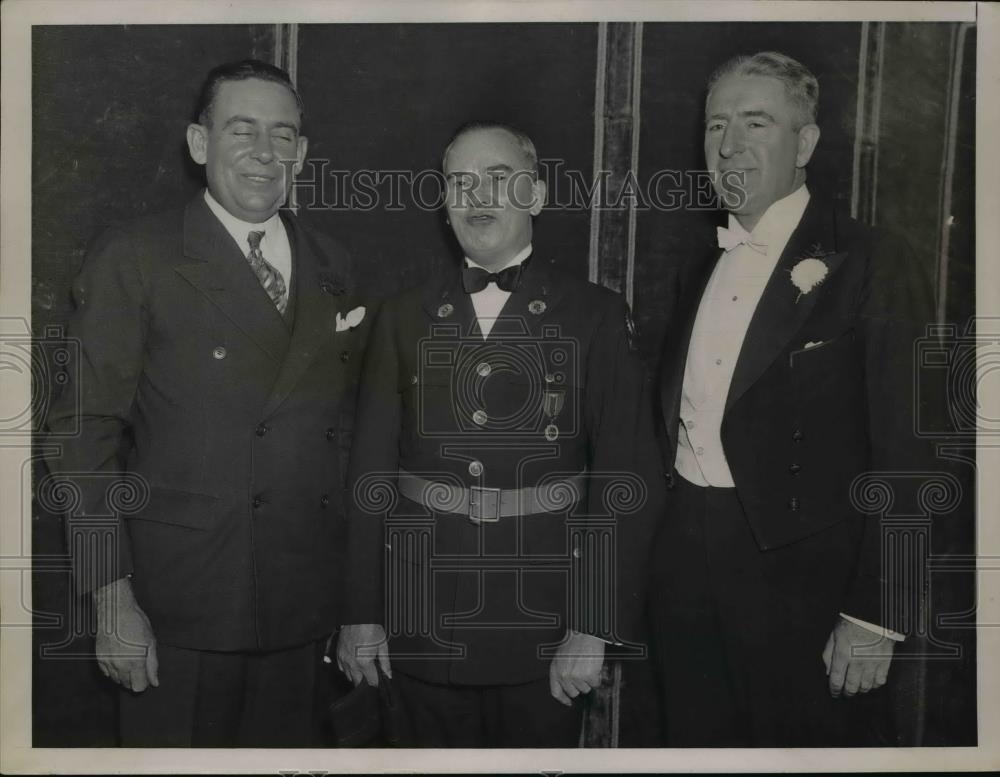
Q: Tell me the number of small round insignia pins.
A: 2